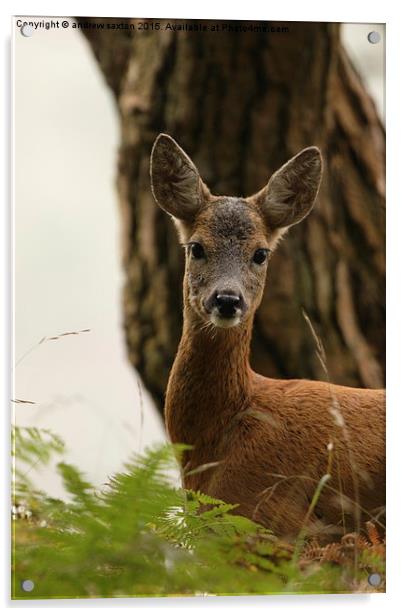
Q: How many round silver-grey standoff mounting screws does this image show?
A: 4